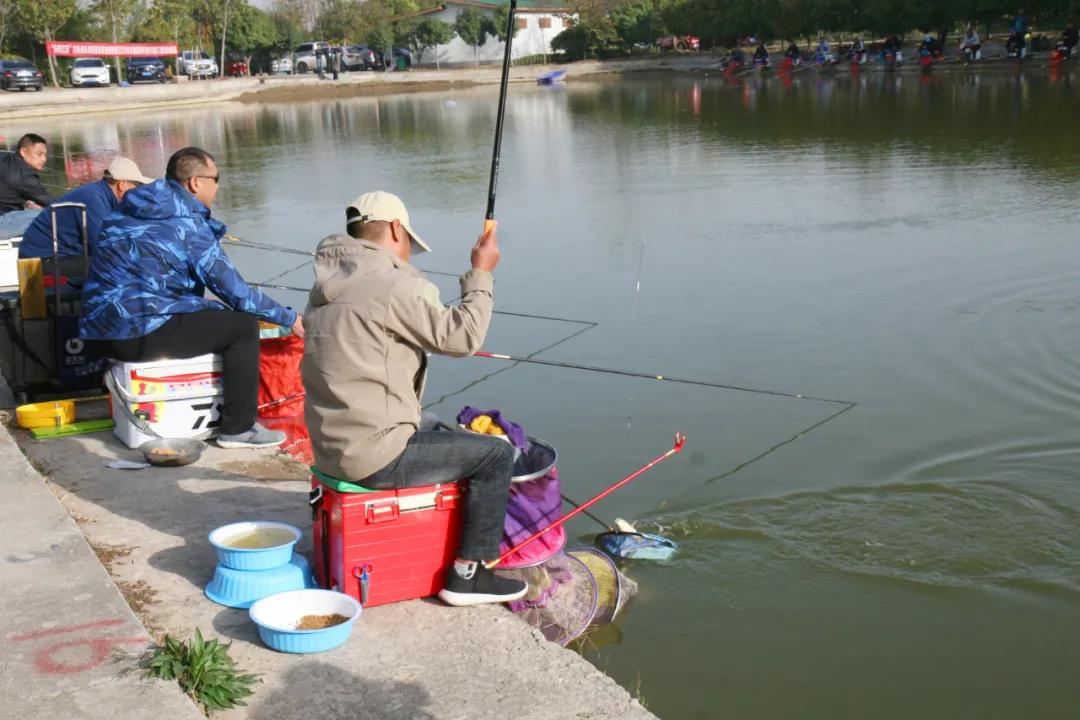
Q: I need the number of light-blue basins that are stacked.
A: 2